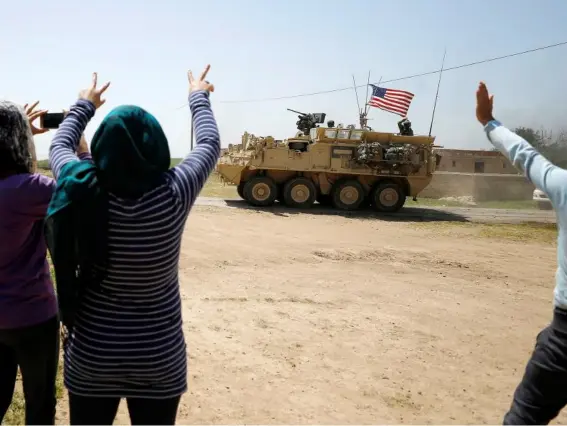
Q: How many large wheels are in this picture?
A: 4